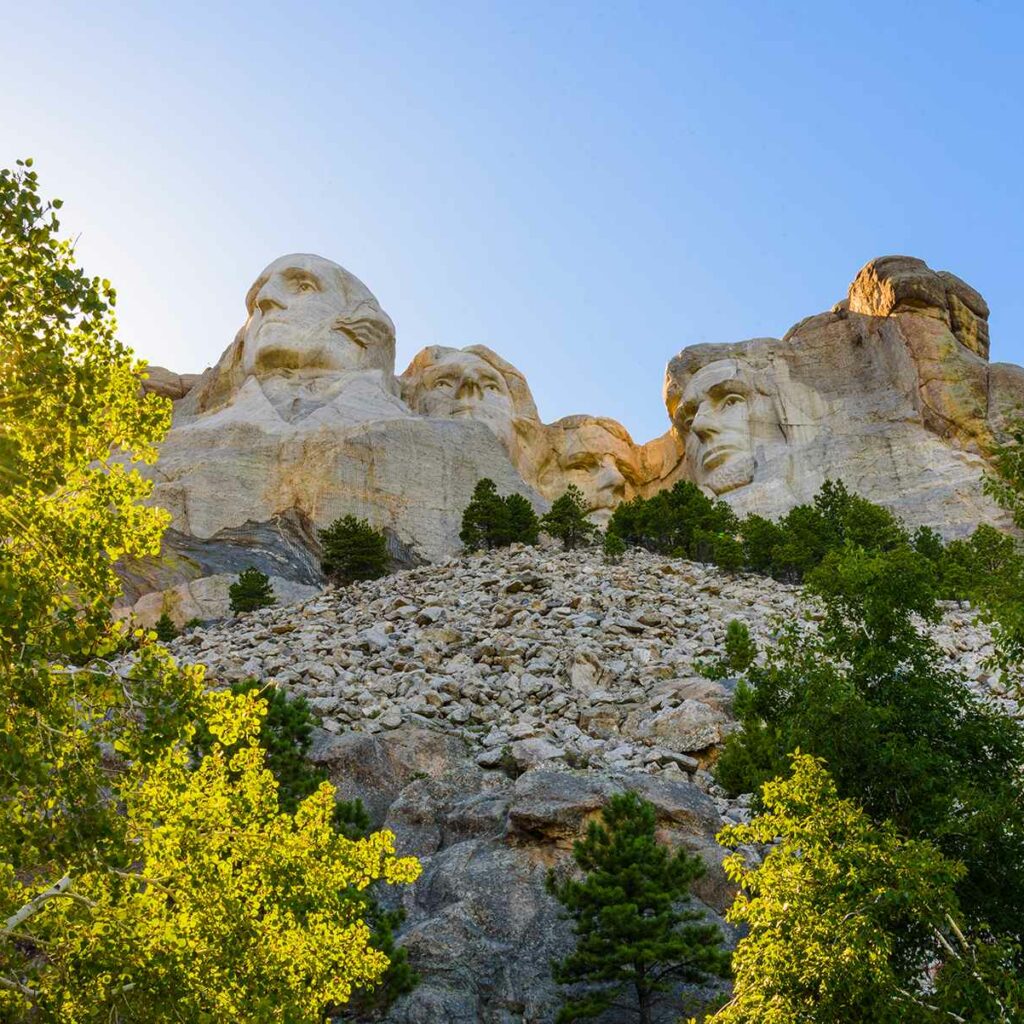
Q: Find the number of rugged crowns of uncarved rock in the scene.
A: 1